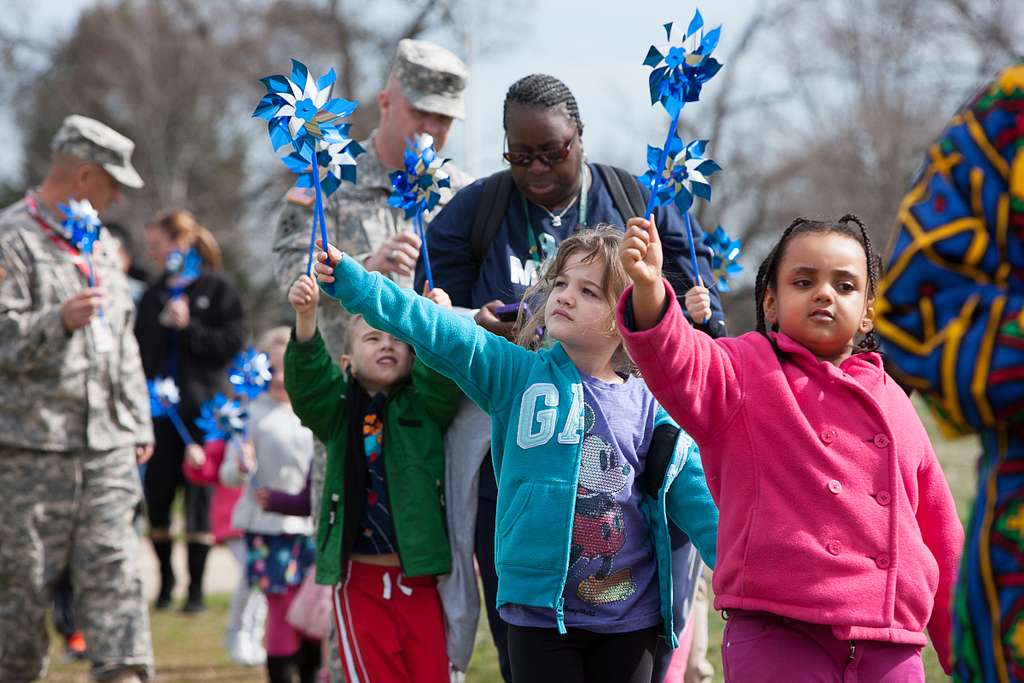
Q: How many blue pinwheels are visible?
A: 11